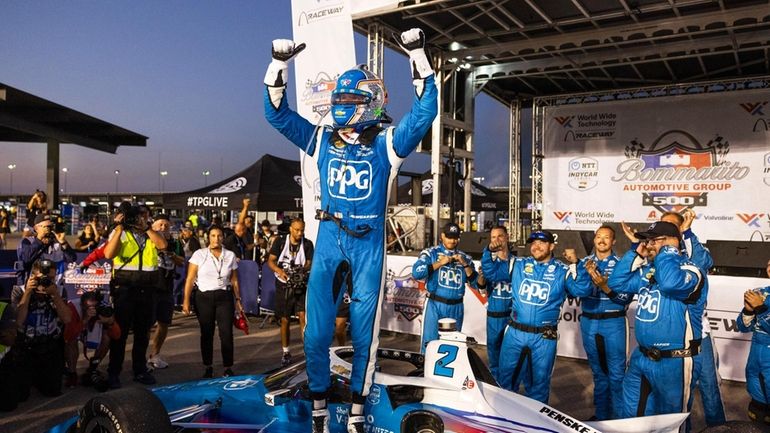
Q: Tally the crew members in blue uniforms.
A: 7